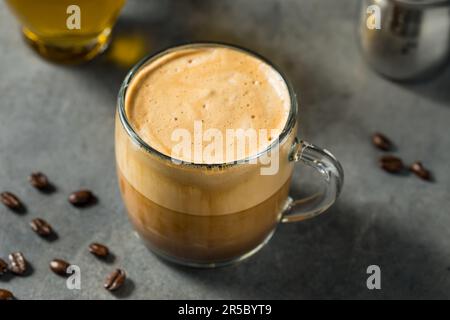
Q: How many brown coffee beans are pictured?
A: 13